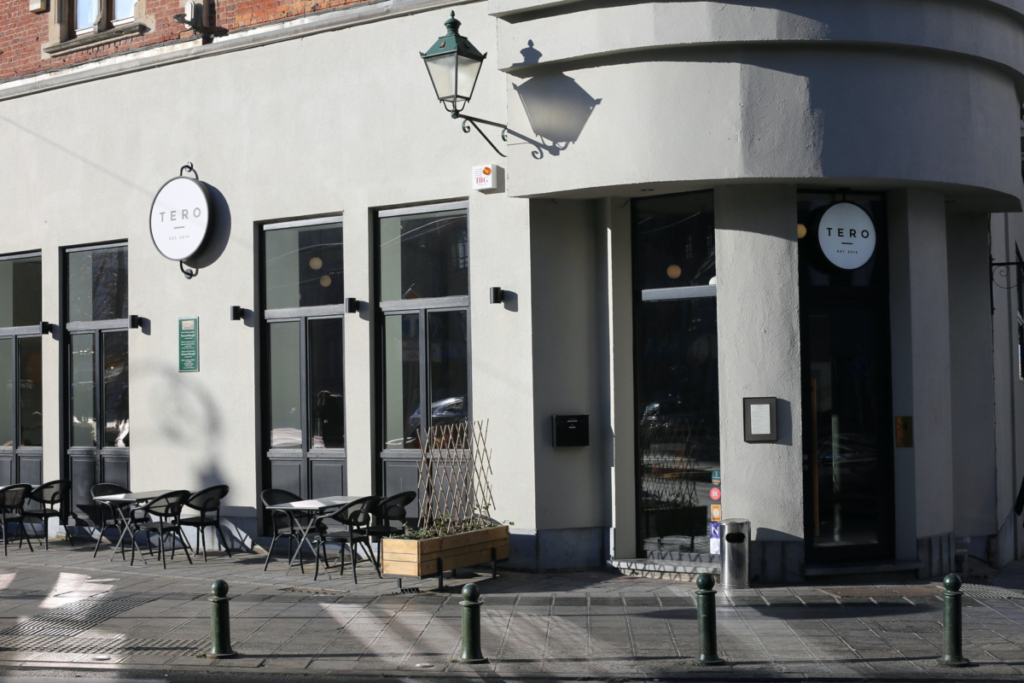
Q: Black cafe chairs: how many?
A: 8